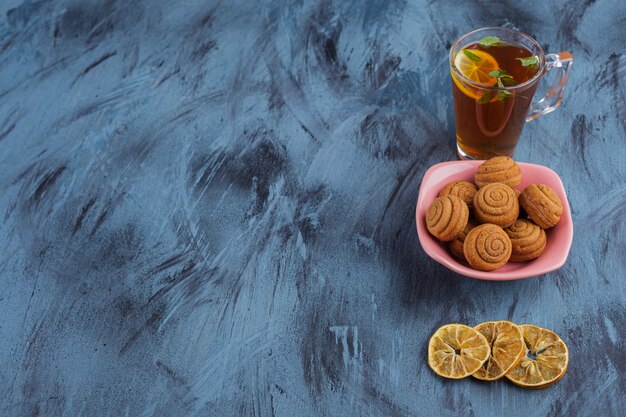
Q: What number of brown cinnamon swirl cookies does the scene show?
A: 8